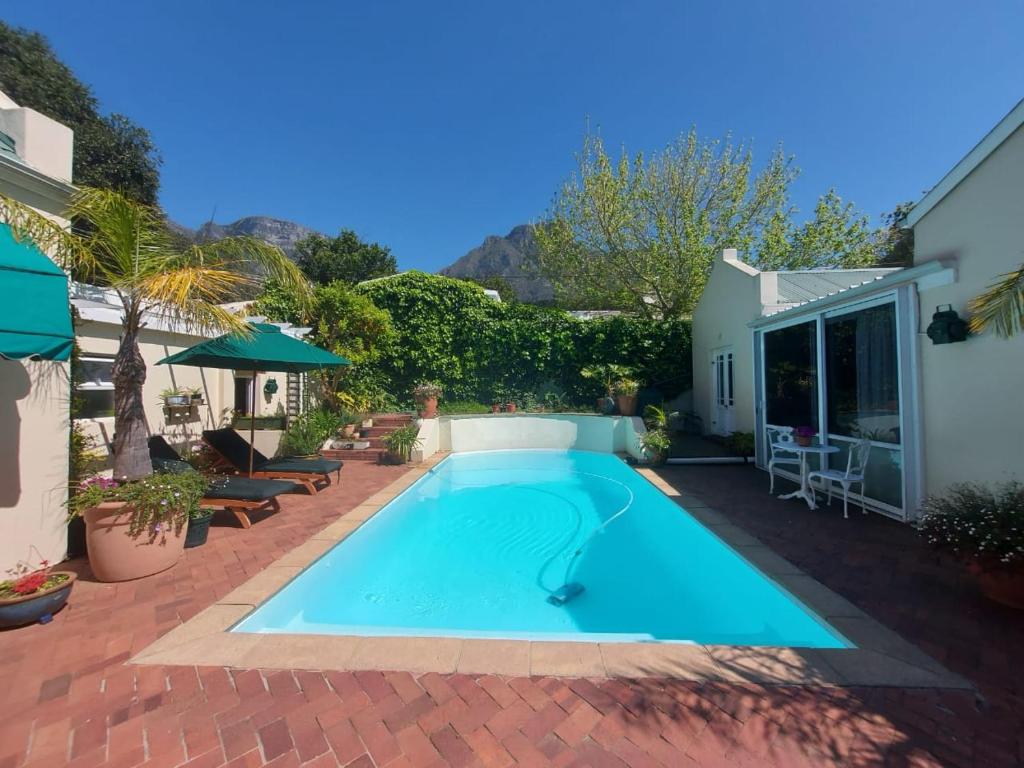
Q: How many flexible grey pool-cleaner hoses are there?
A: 1